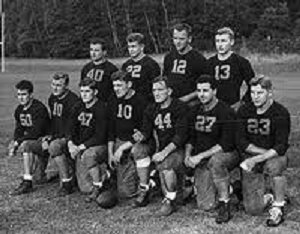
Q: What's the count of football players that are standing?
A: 4